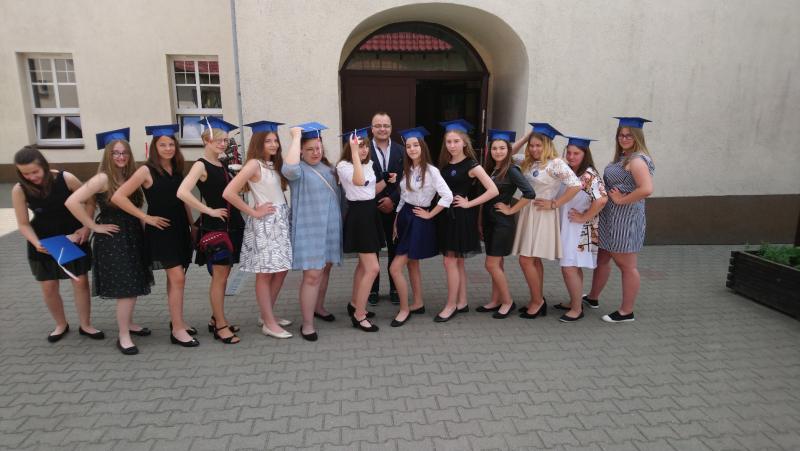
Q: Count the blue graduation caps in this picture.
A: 13